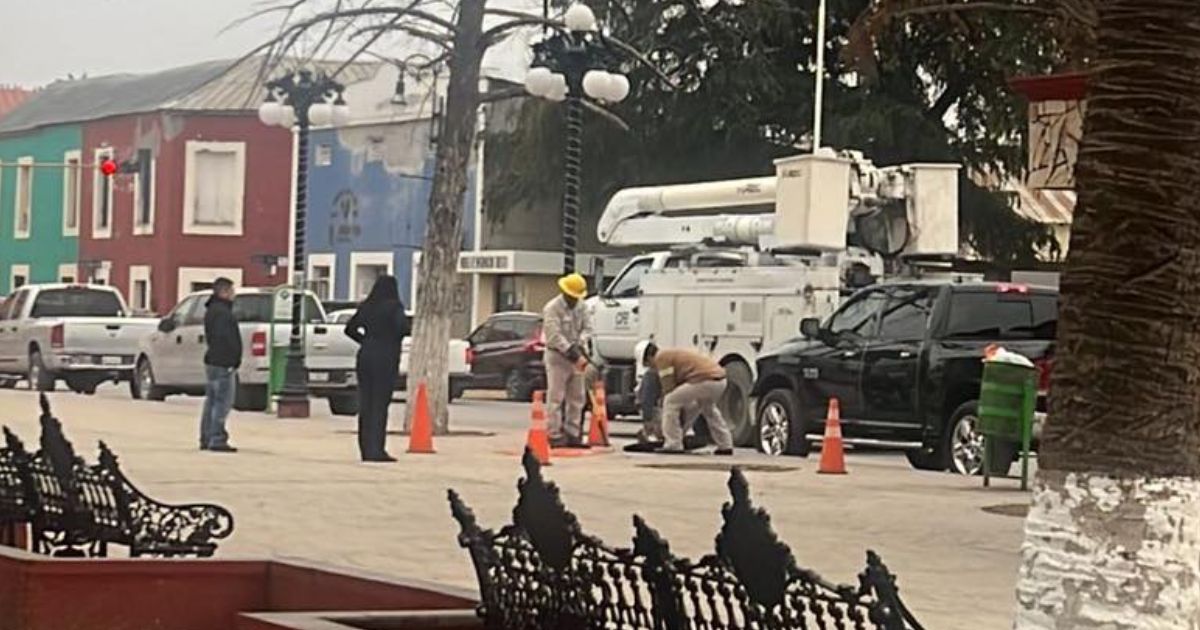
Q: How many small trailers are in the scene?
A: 0